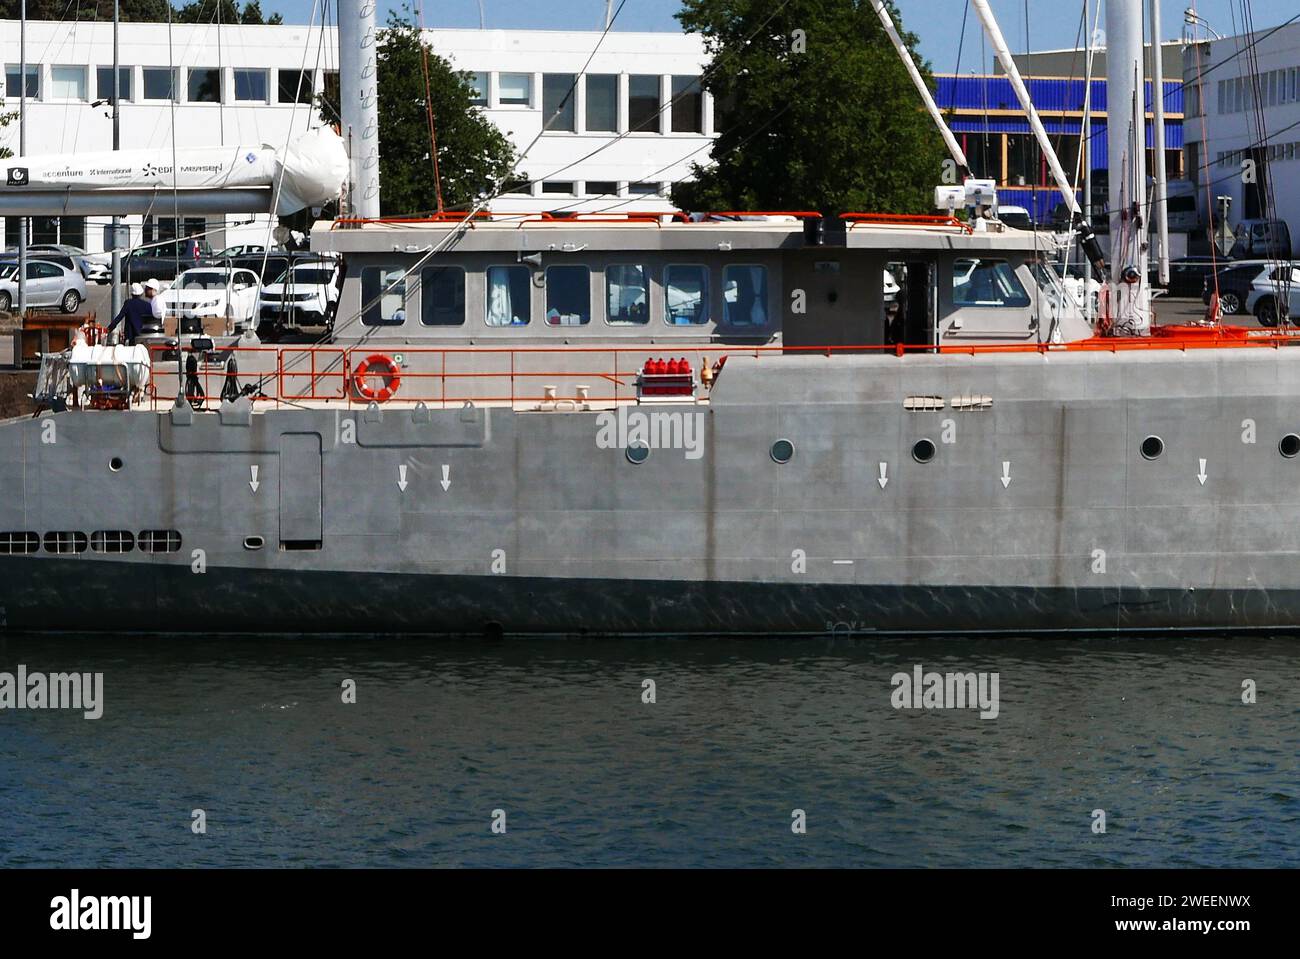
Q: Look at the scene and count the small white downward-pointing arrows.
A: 6